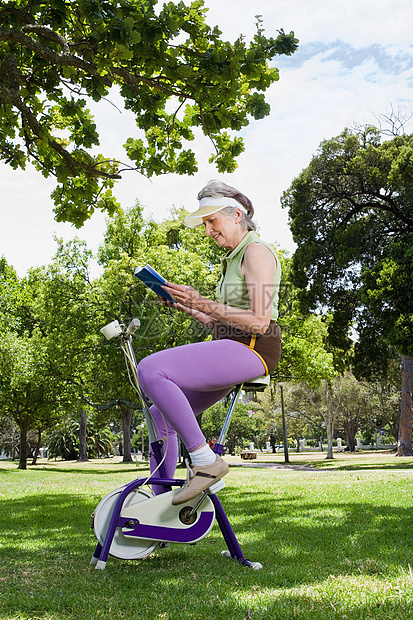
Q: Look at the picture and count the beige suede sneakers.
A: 1